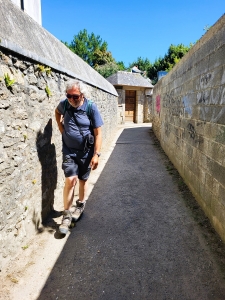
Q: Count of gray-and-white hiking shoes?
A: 2